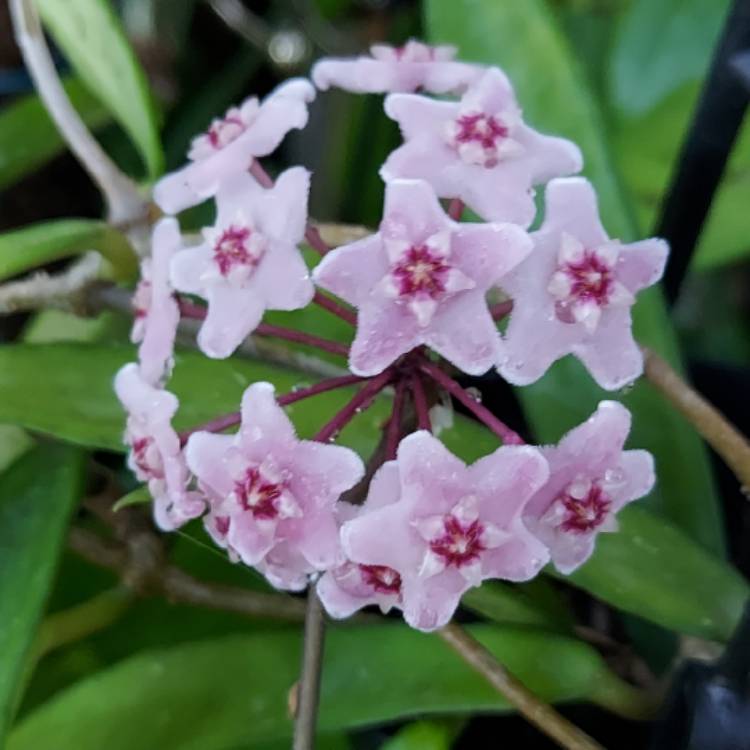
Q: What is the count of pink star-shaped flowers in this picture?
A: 13